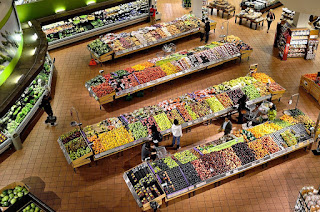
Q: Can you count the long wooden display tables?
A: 4